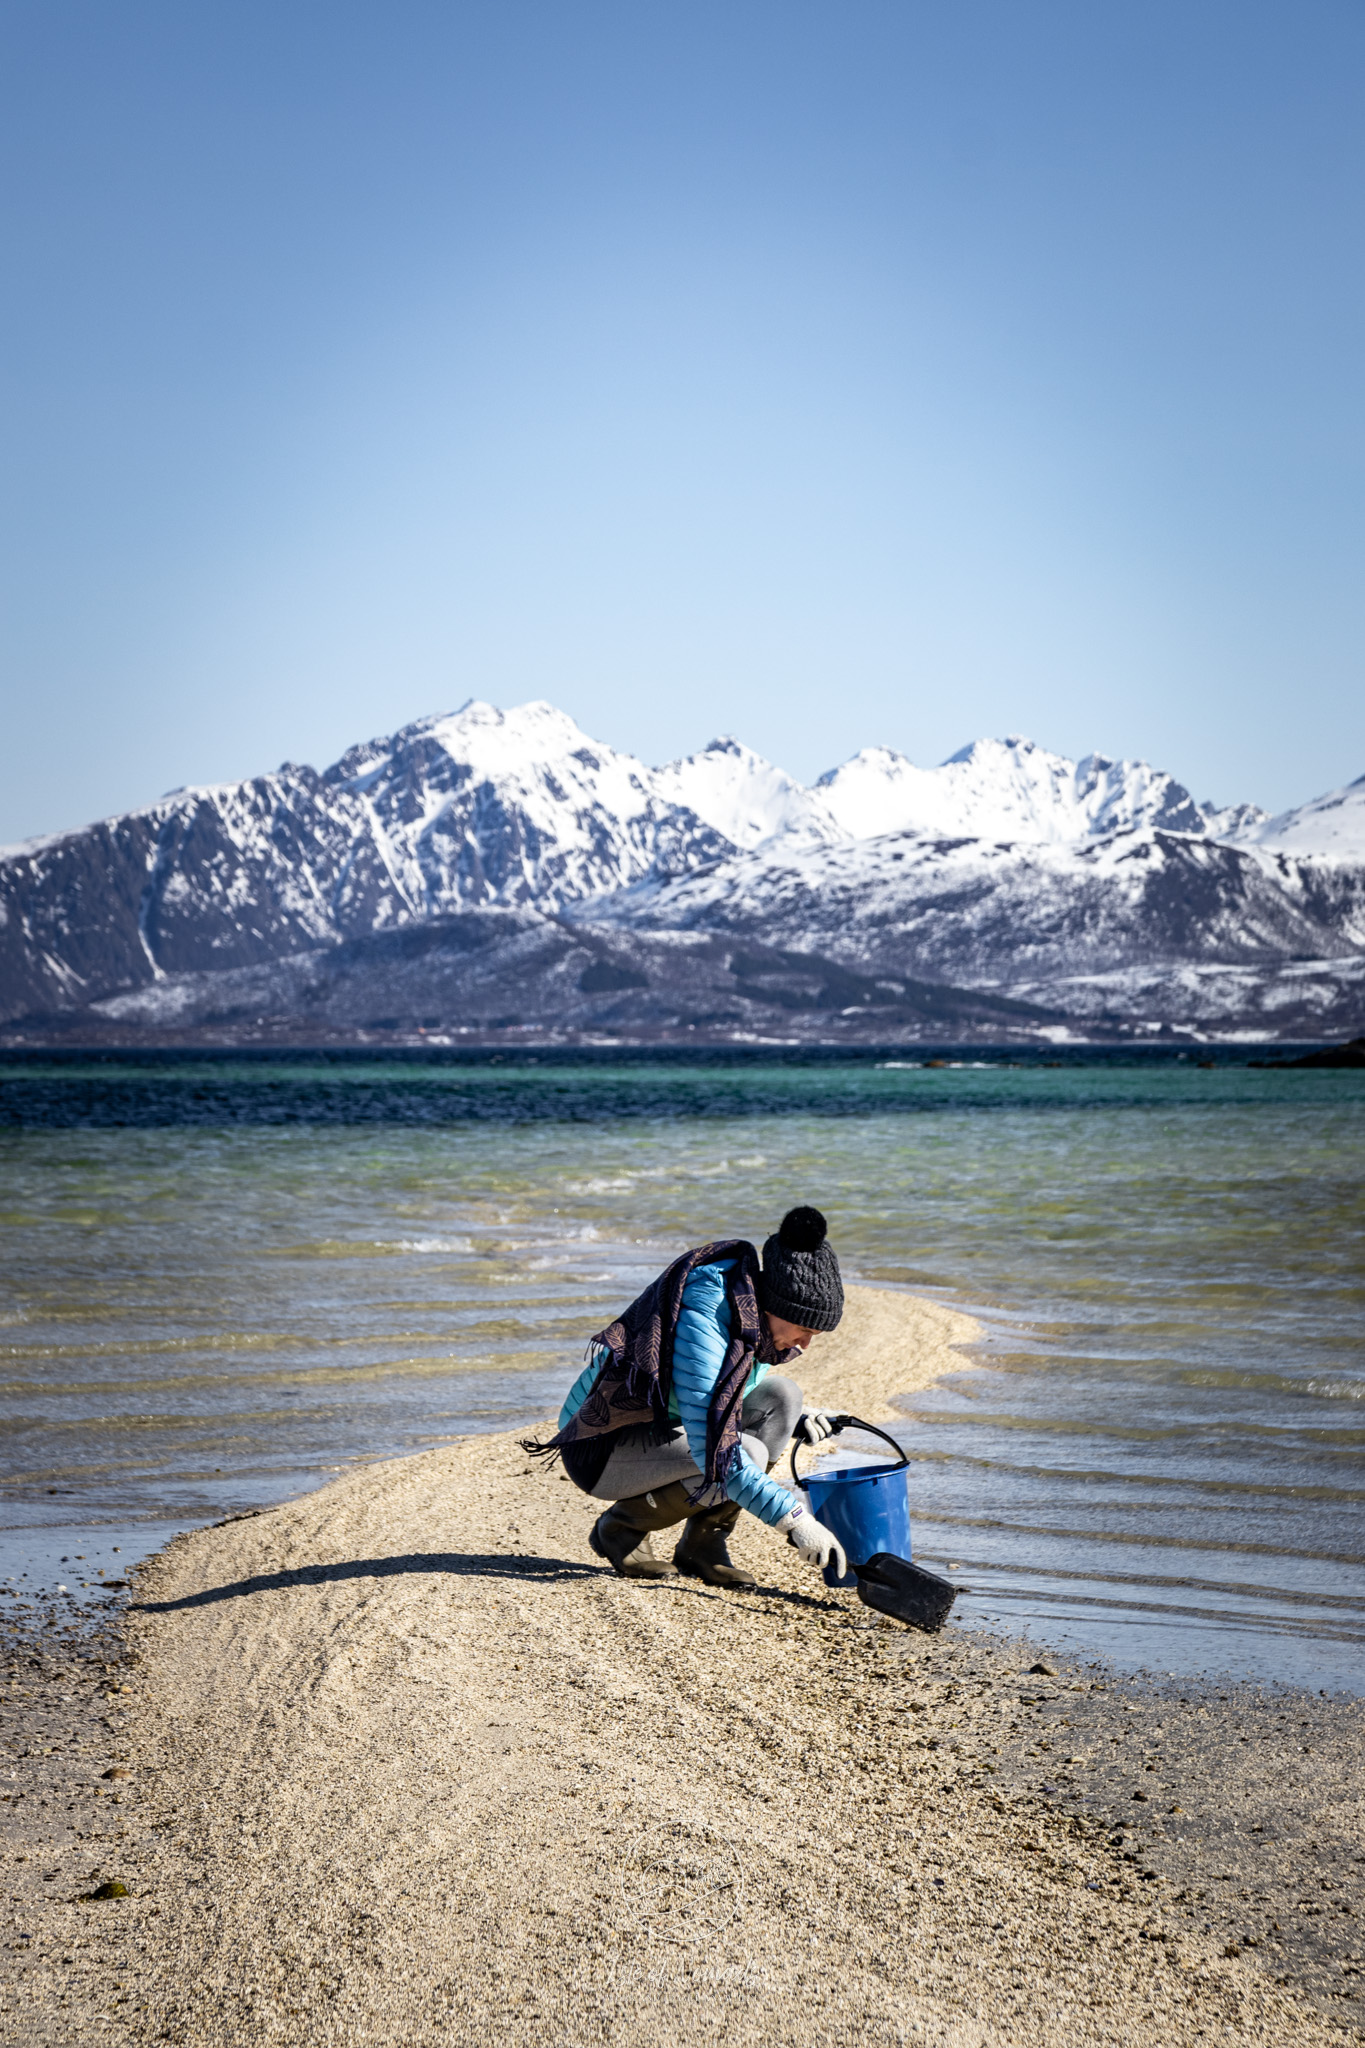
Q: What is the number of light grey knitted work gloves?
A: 2